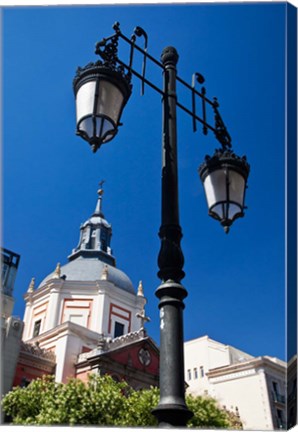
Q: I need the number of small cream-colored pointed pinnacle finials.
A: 4